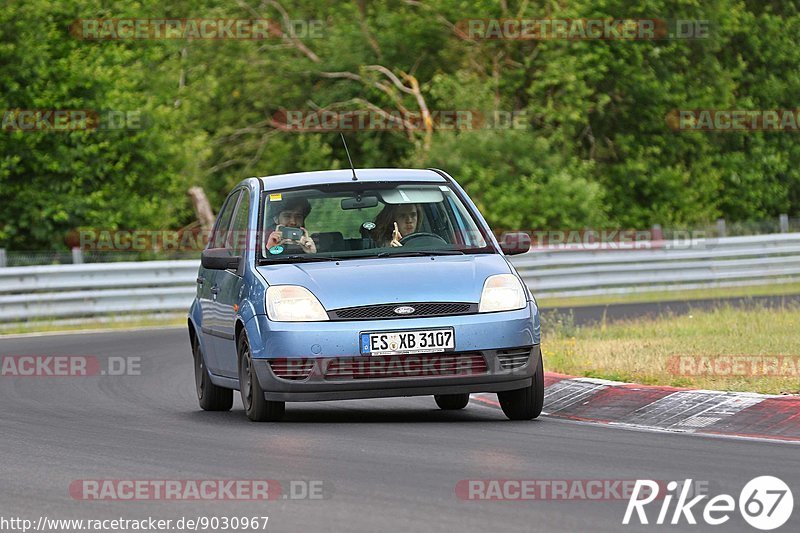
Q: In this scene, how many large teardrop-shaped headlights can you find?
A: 2